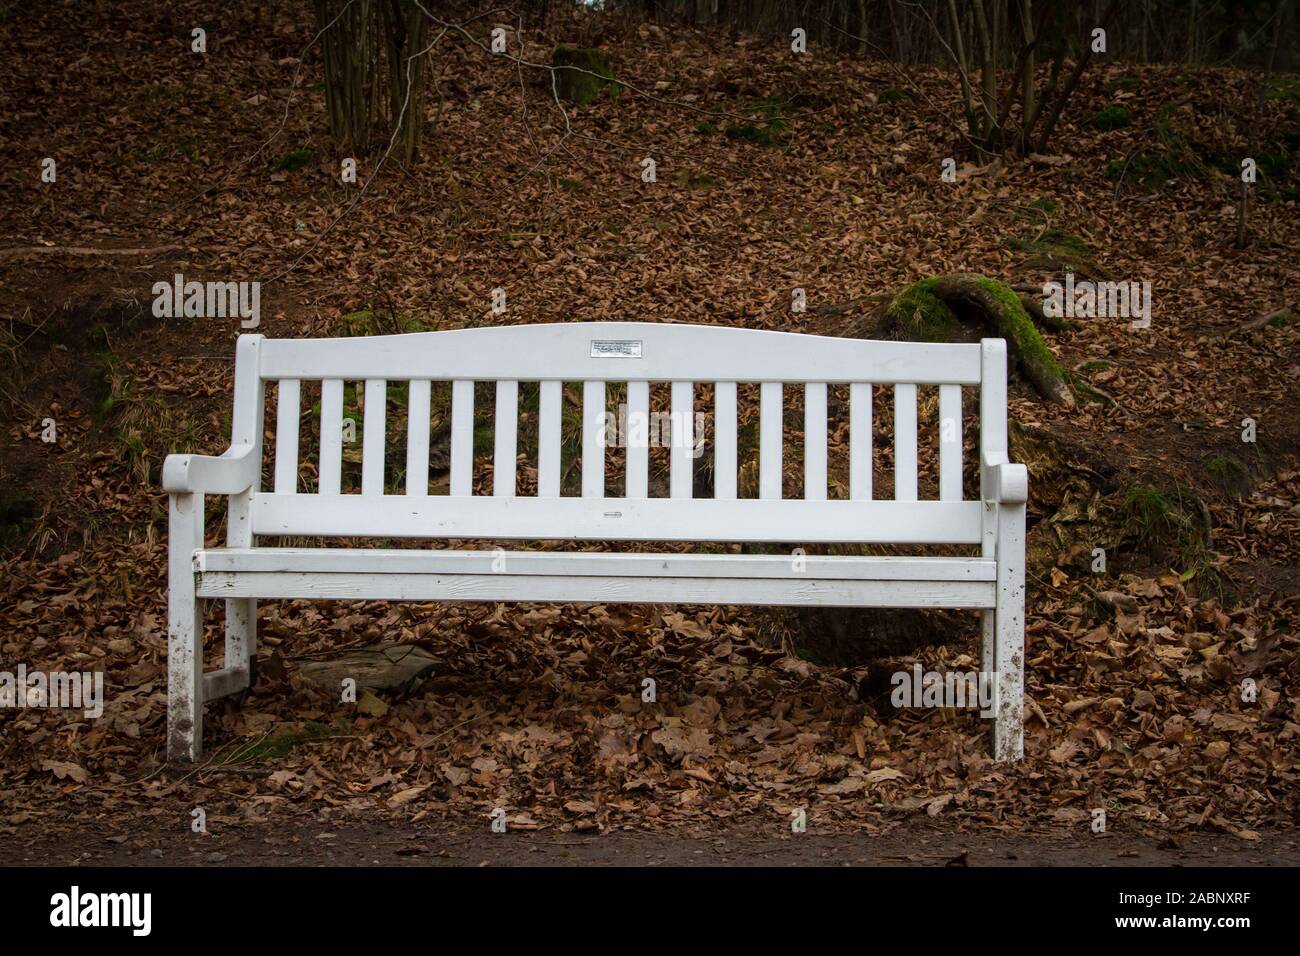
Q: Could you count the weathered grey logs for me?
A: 1